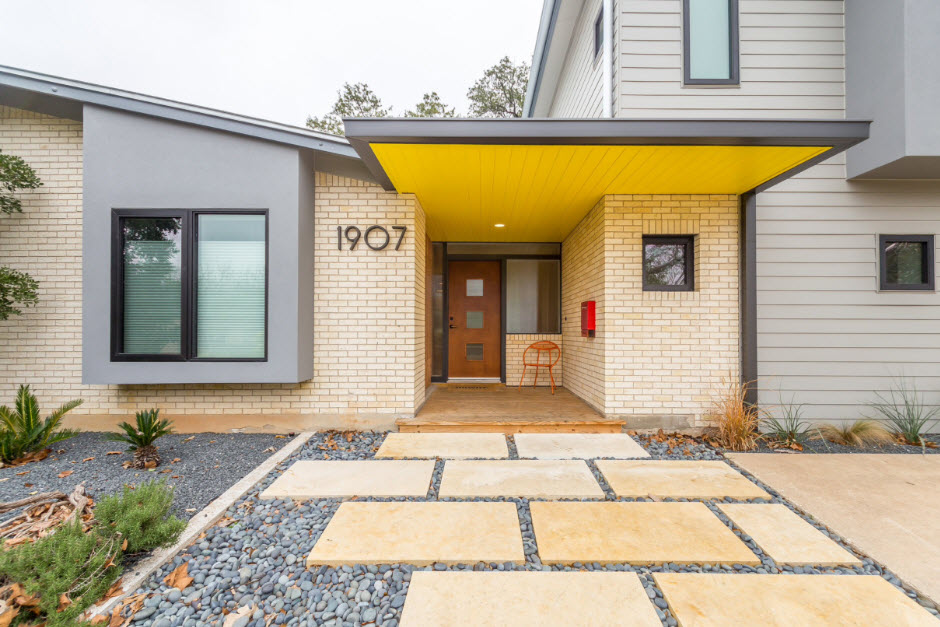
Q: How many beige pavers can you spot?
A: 10